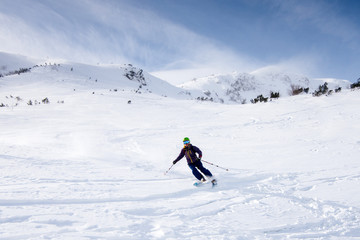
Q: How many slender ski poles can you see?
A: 2